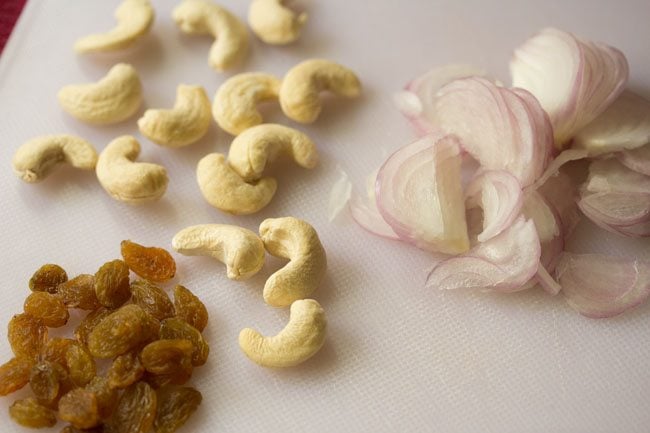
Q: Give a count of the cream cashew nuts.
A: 14